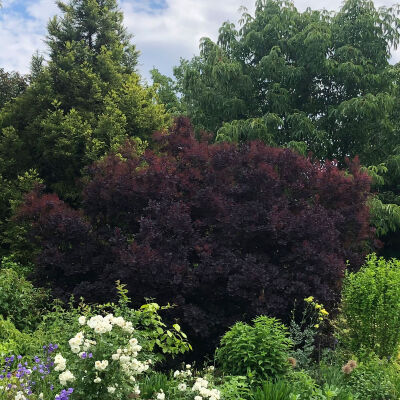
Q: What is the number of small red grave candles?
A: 0